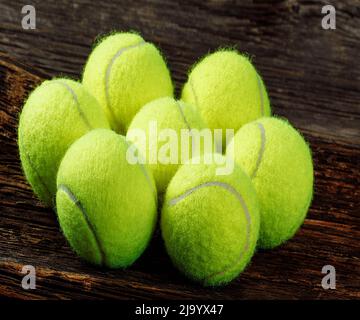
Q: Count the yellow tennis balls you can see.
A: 7